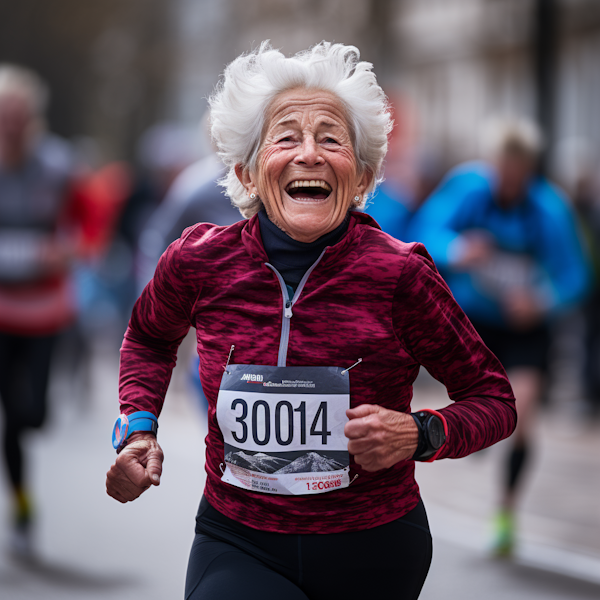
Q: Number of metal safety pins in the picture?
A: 4